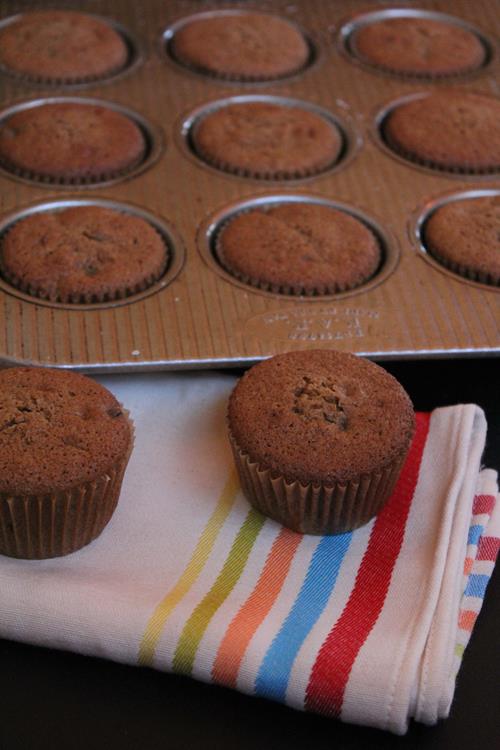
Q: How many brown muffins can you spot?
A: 11